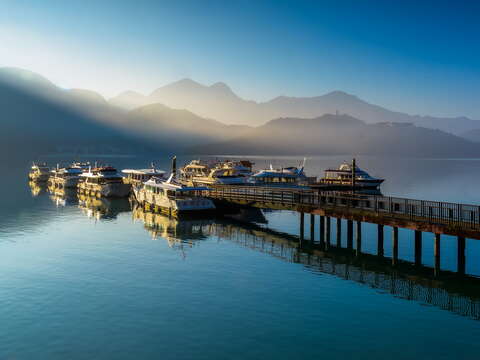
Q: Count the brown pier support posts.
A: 12